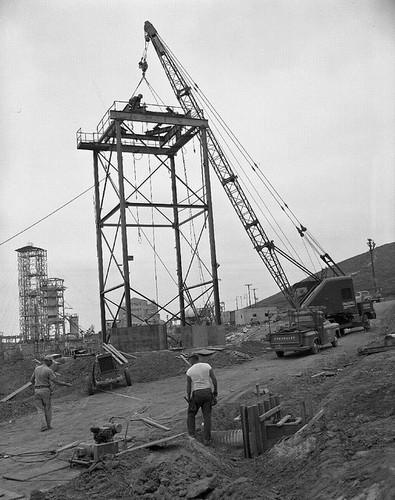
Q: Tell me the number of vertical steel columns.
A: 4